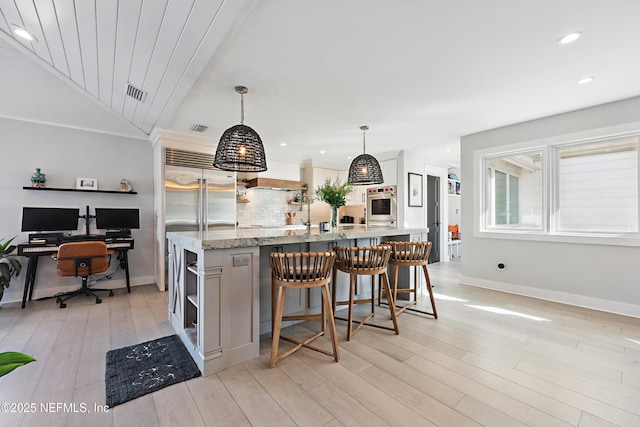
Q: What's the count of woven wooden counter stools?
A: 3